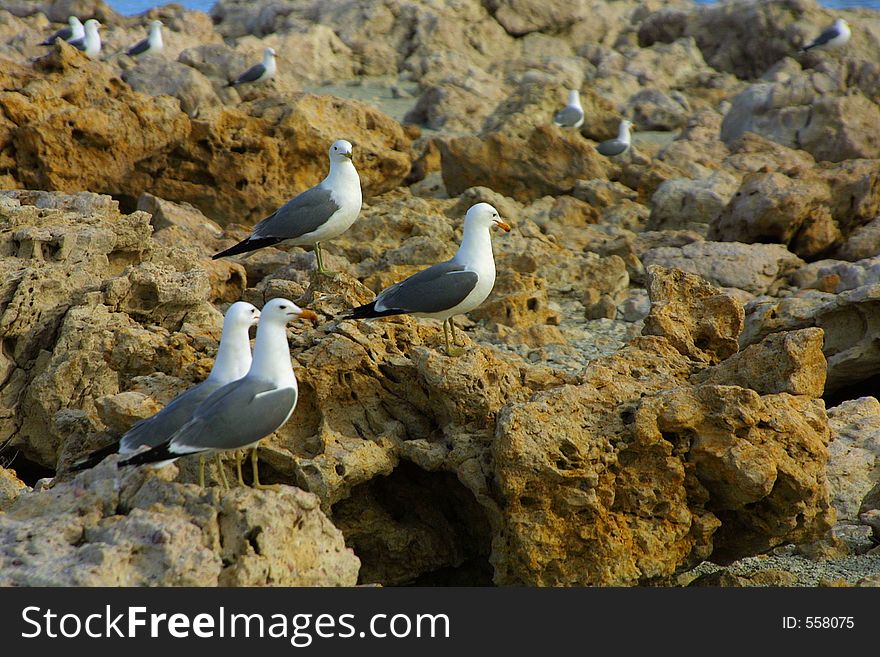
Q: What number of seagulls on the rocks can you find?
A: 11